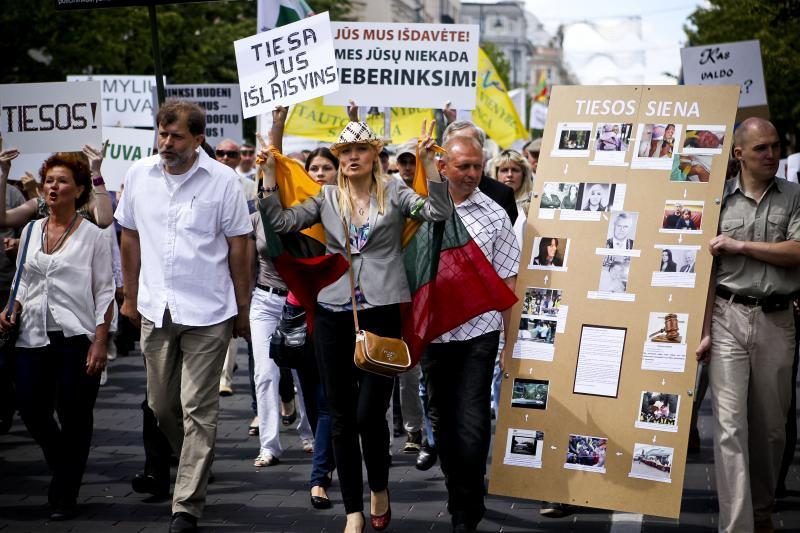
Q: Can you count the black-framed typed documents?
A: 1